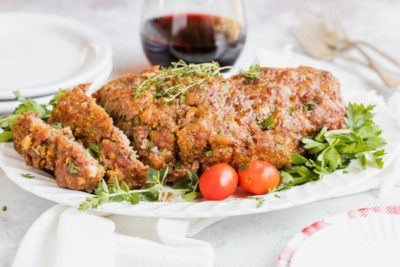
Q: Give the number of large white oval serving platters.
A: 1